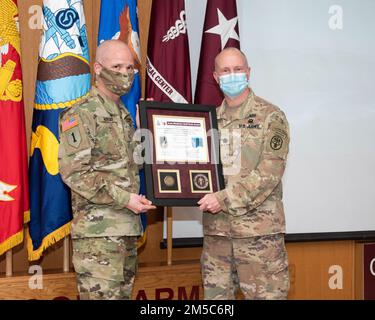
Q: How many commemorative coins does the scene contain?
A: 2